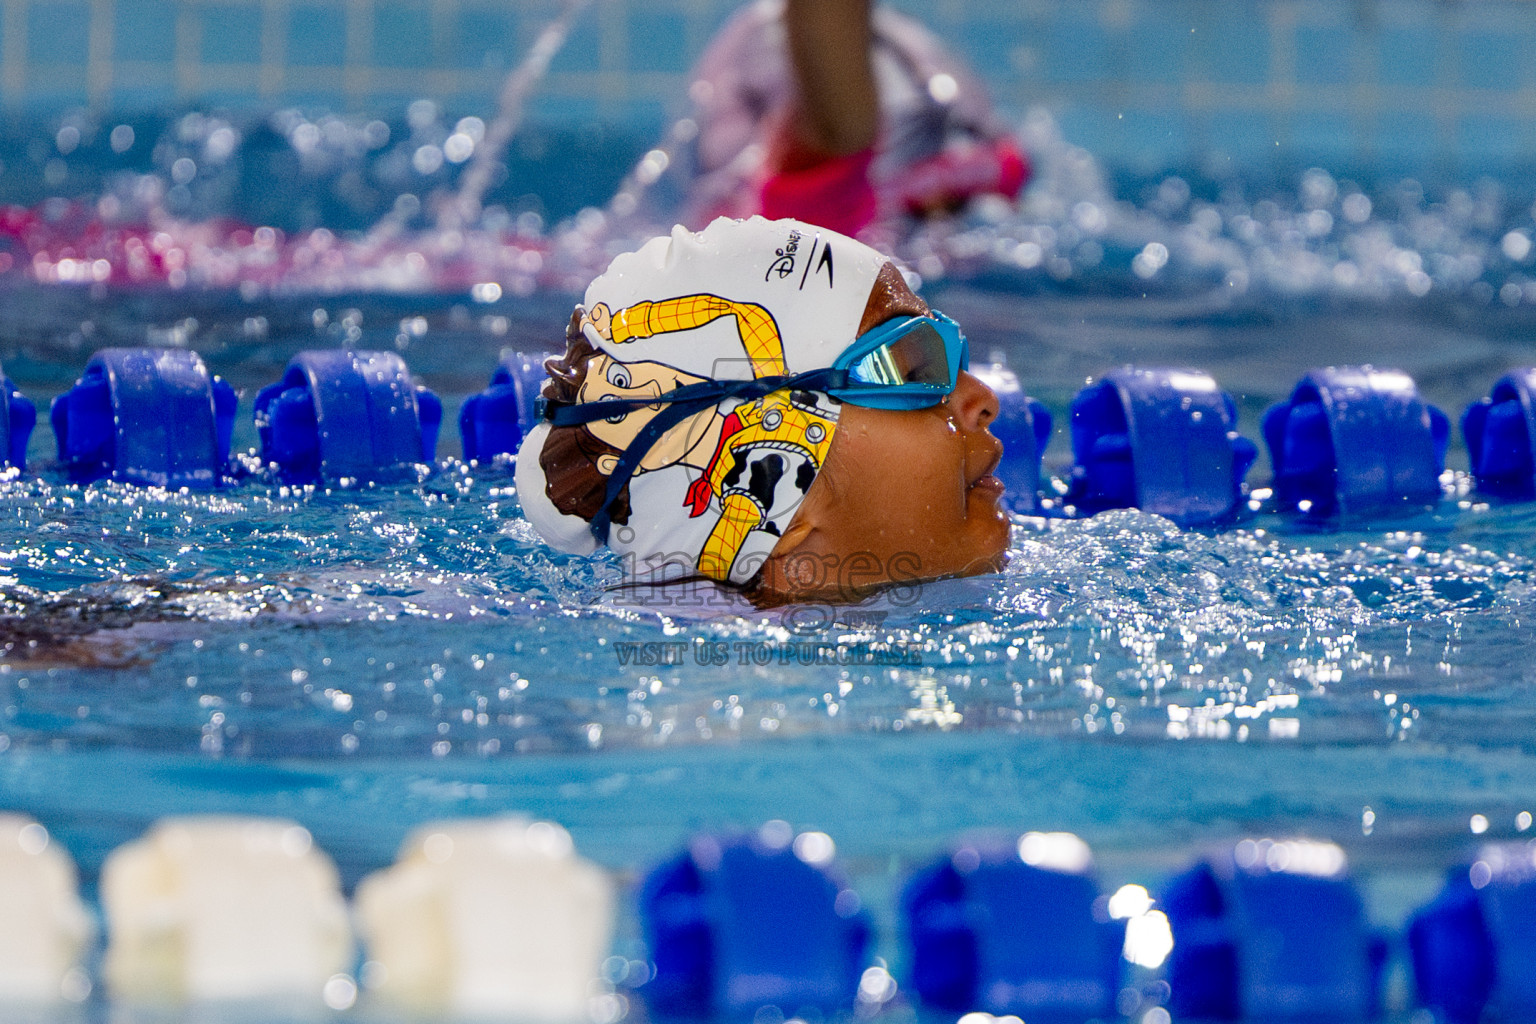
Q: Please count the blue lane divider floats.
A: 12